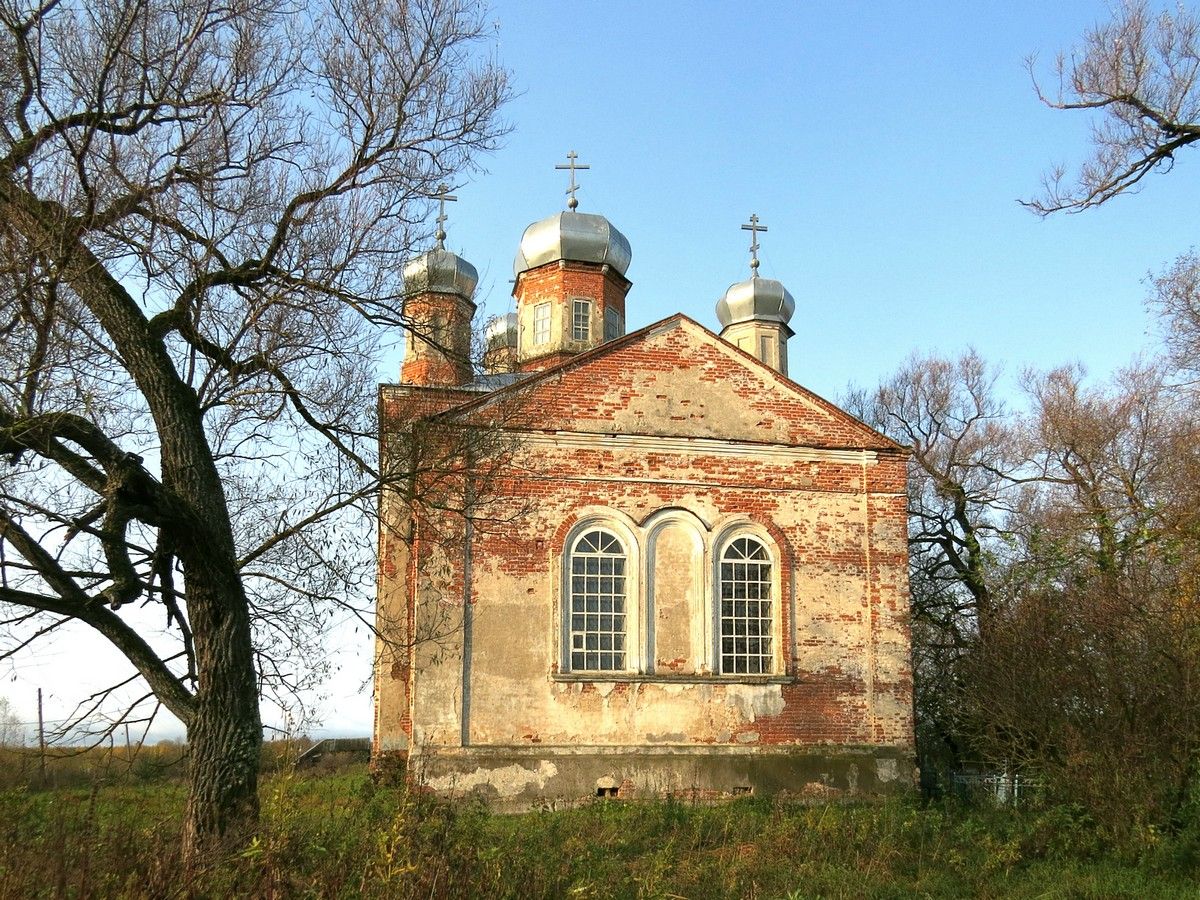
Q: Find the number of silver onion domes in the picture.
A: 4